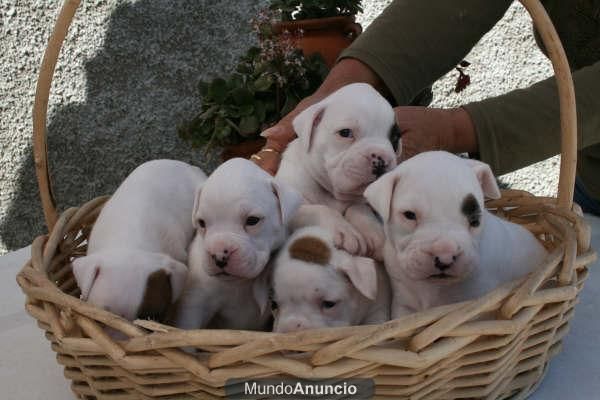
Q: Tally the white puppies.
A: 5